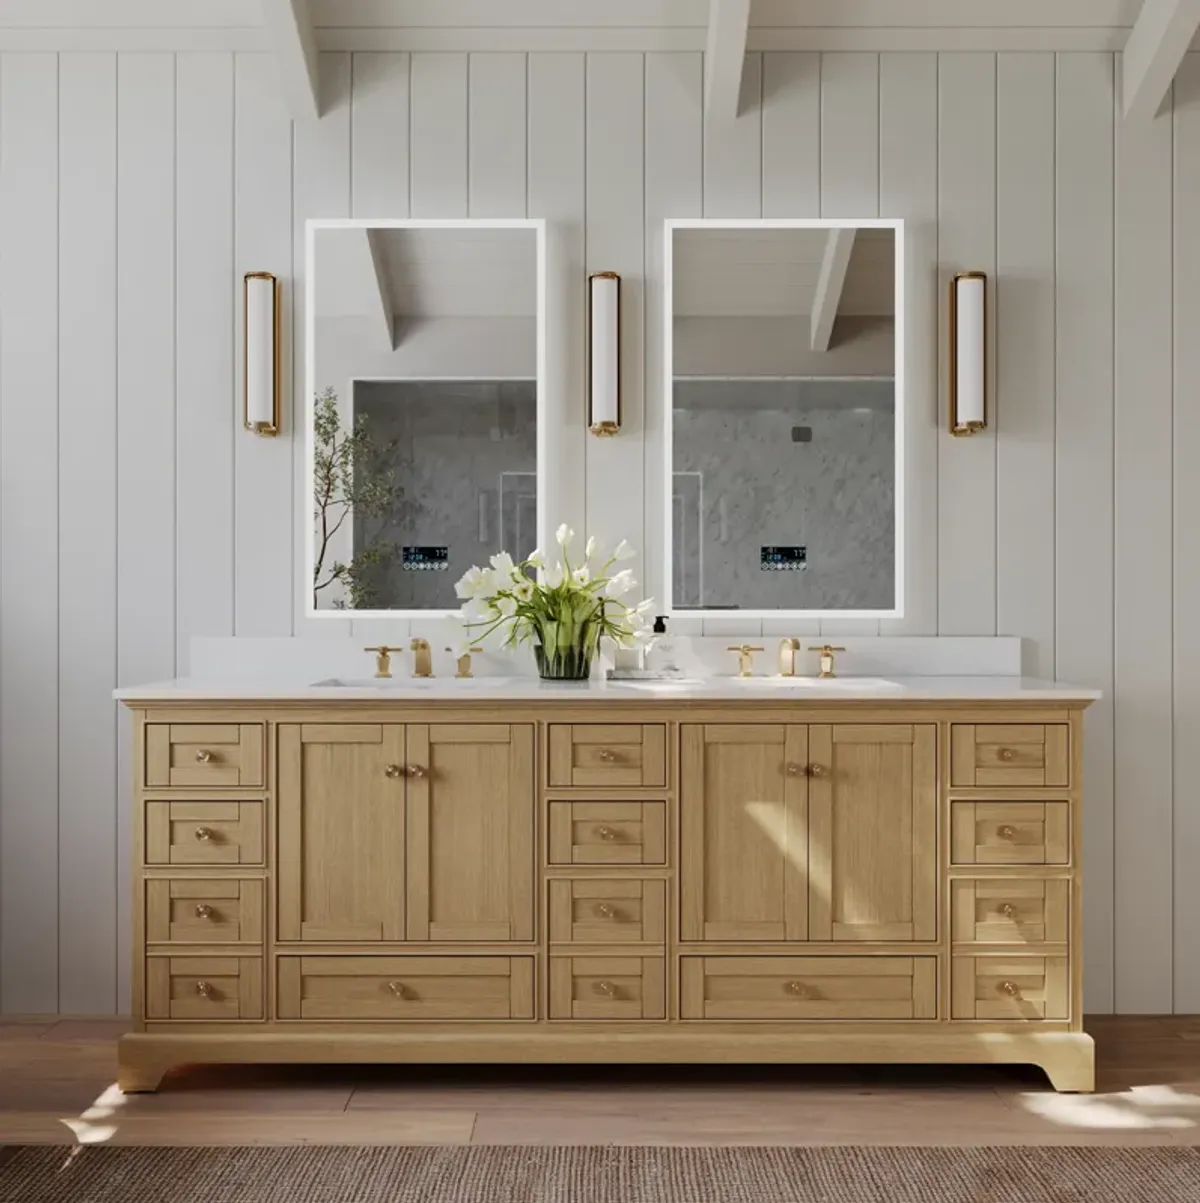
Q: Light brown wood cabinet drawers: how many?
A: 14